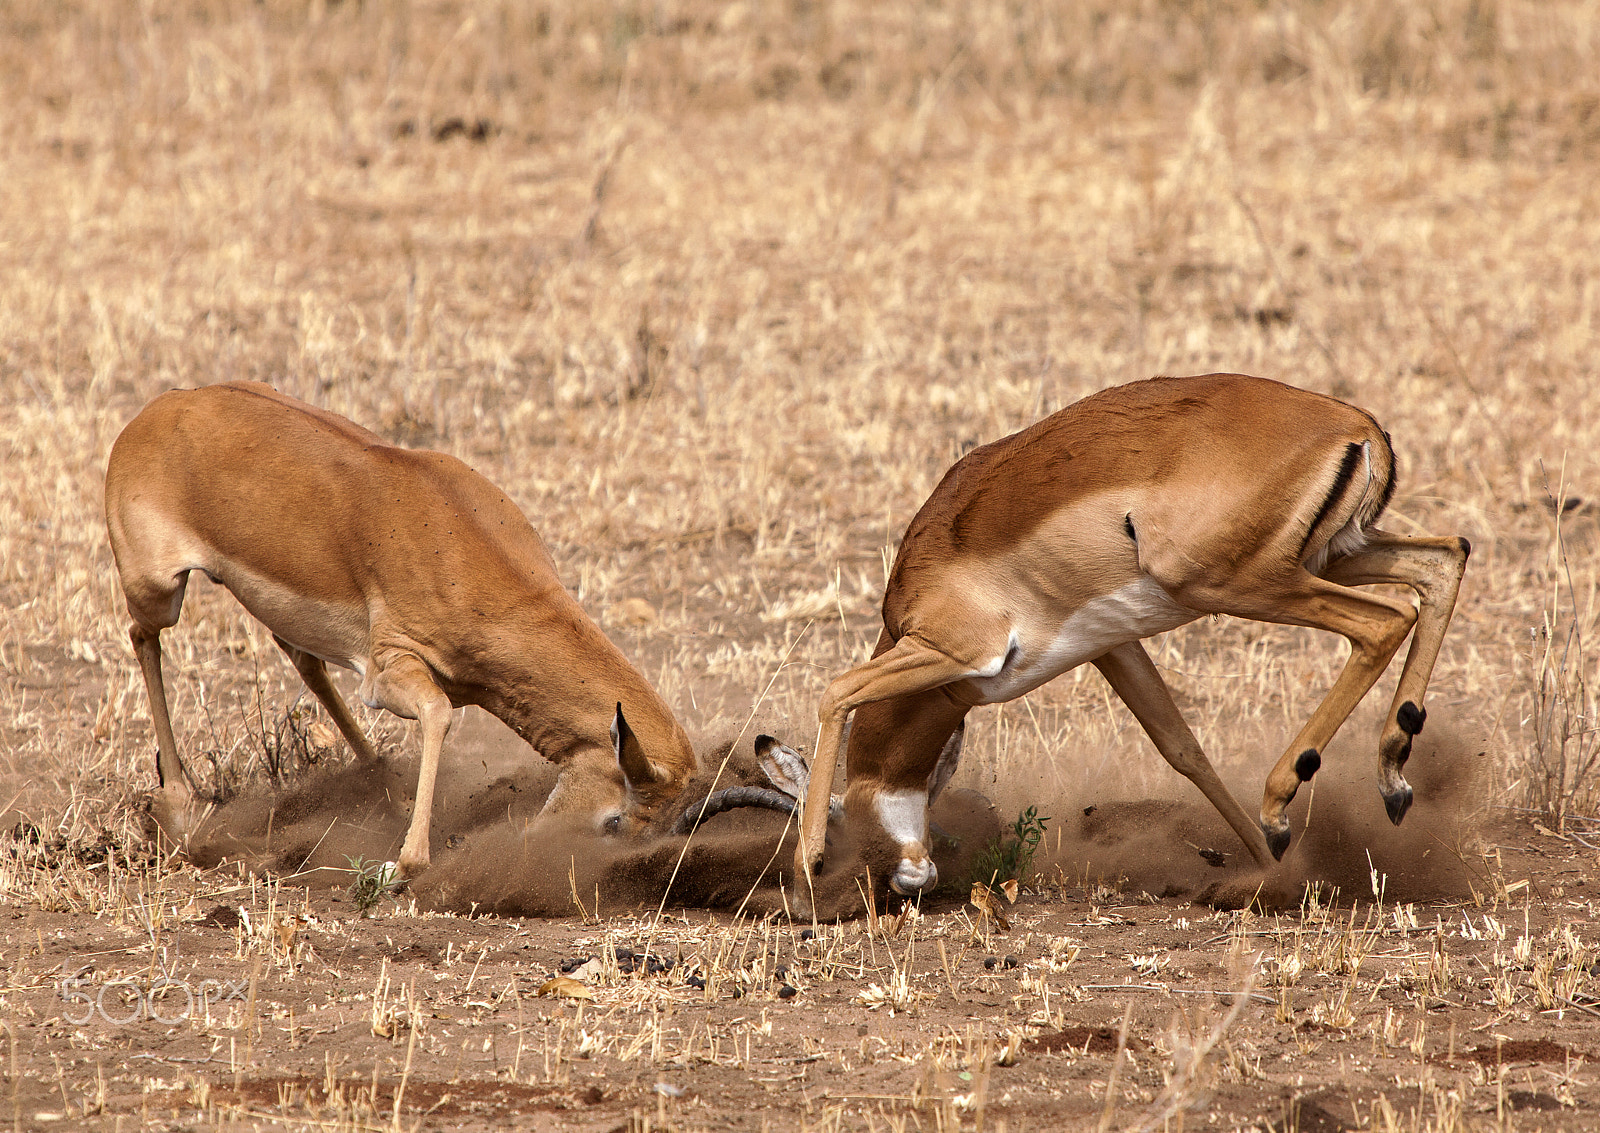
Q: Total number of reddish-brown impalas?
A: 2